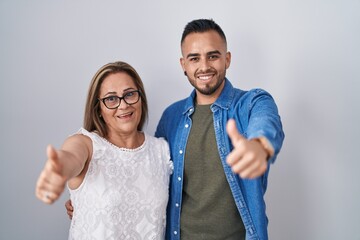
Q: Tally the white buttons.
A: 6